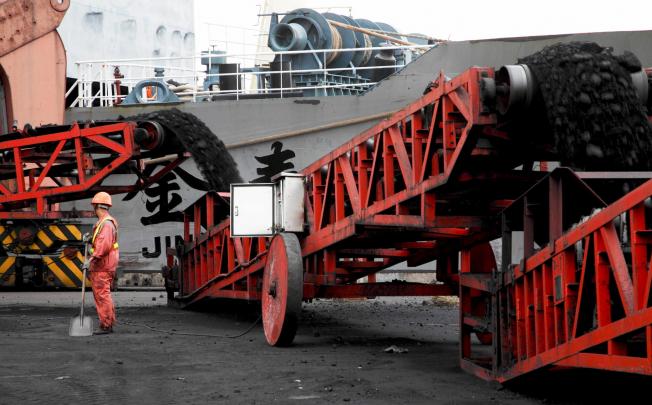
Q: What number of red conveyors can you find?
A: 3